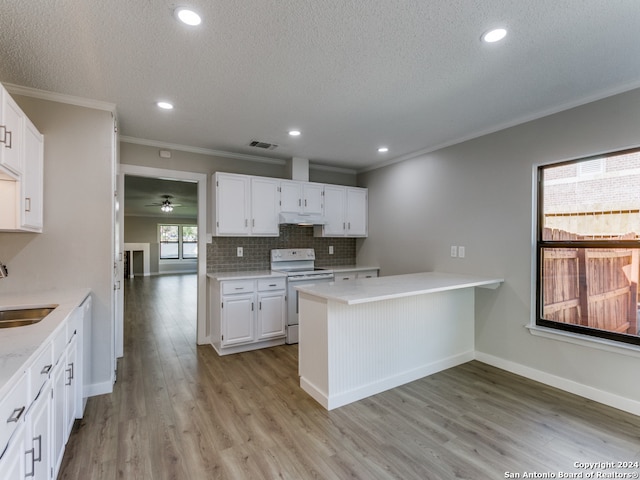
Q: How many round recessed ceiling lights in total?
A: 5